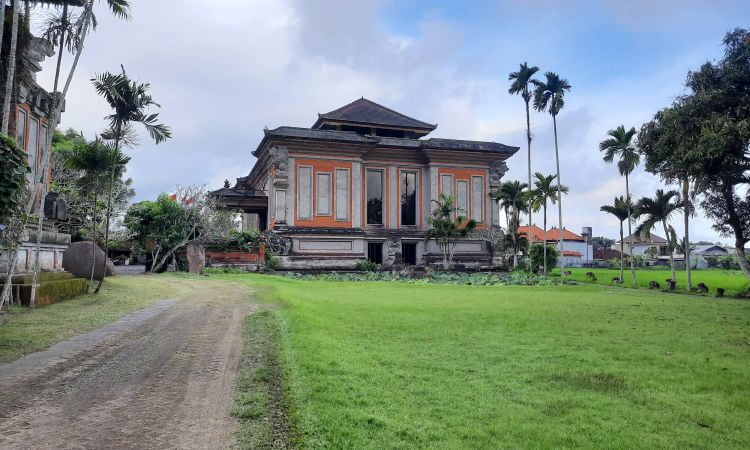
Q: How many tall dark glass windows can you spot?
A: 2